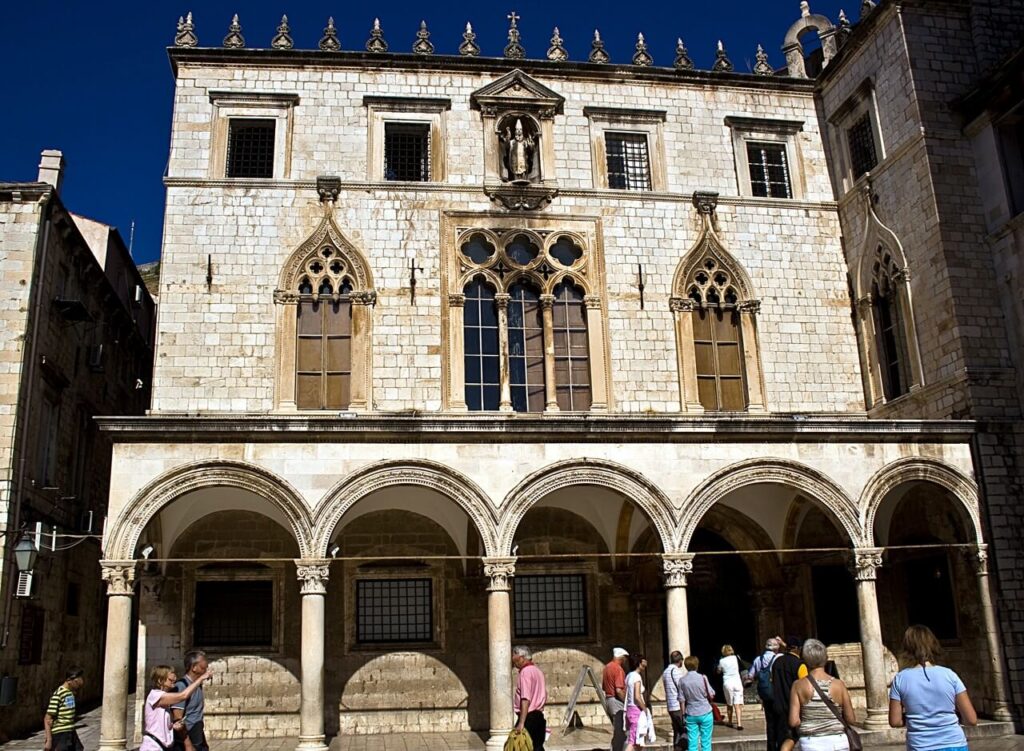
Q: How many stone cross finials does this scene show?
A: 1